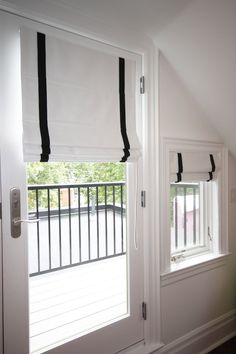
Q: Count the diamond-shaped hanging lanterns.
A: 0